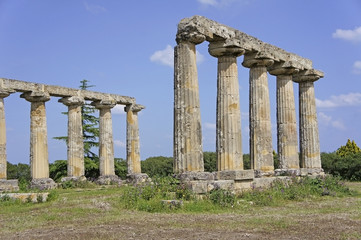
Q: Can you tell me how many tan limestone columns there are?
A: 10